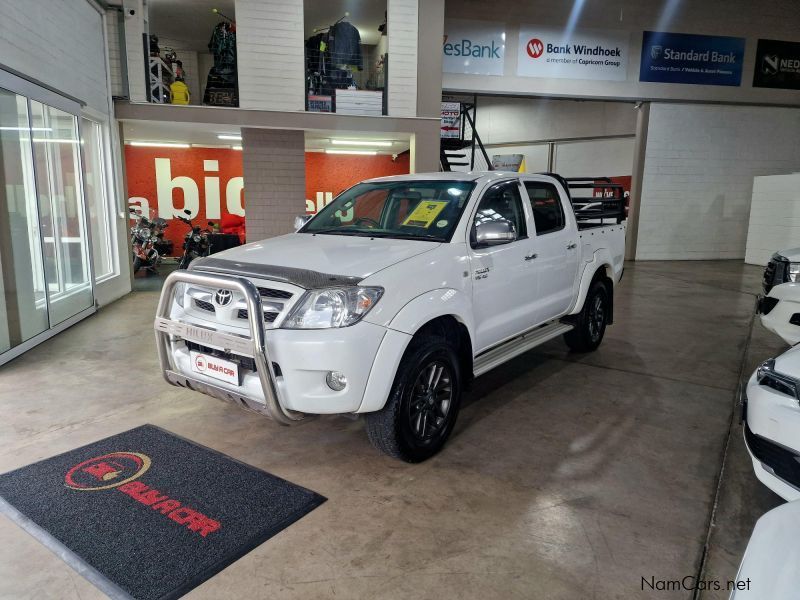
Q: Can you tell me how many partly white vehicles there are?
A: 4